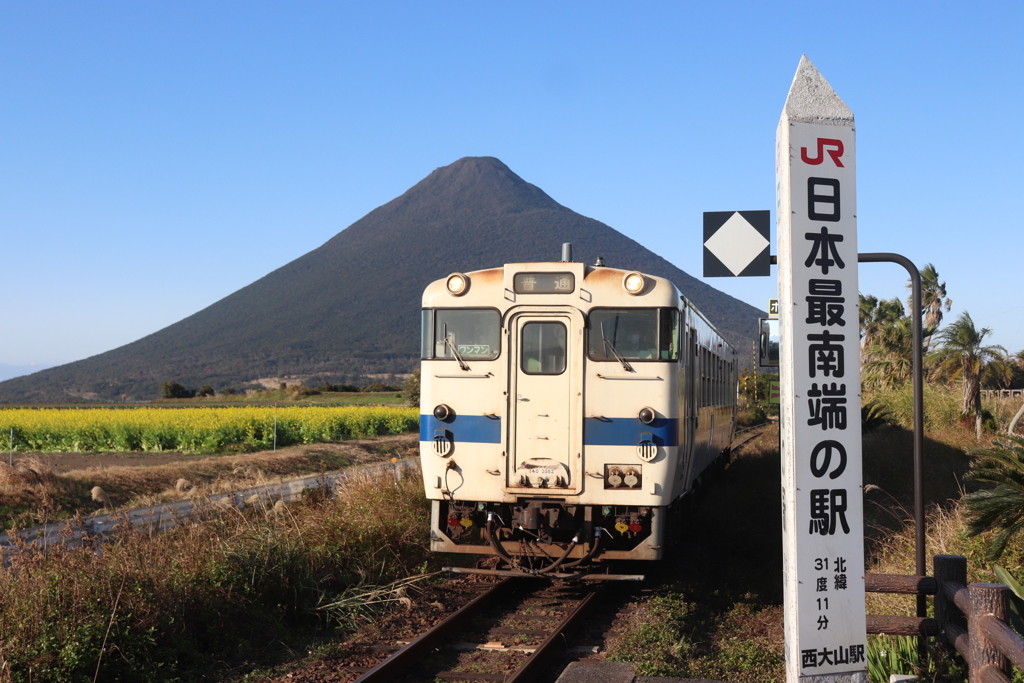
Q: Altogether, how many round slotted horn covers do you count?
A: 2